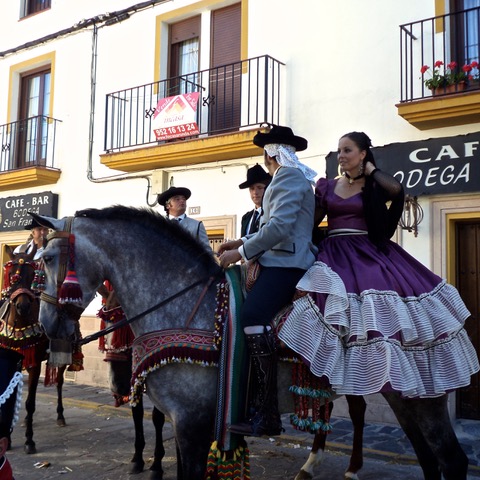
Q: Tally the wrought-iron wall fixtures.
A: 1